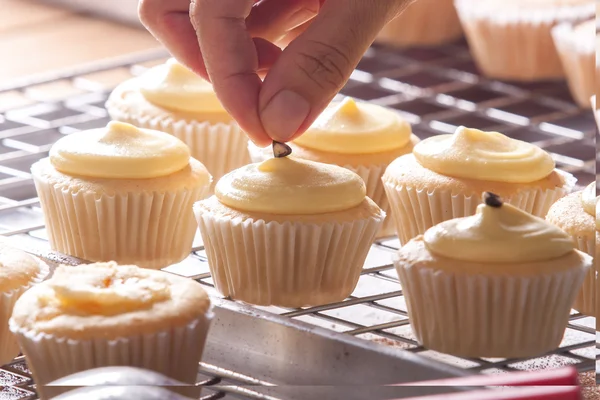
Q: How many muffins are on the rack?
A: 12